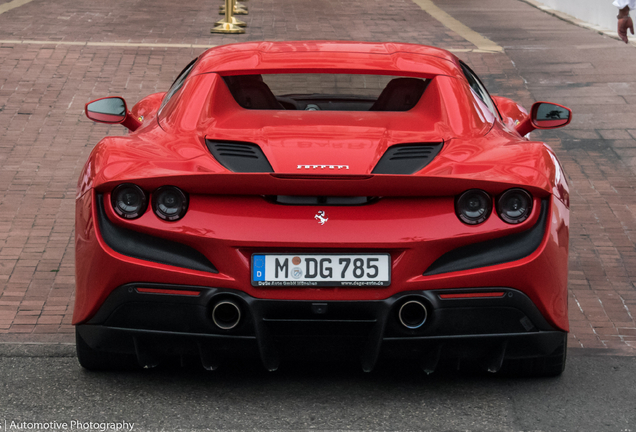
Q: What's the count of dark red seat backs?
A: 2